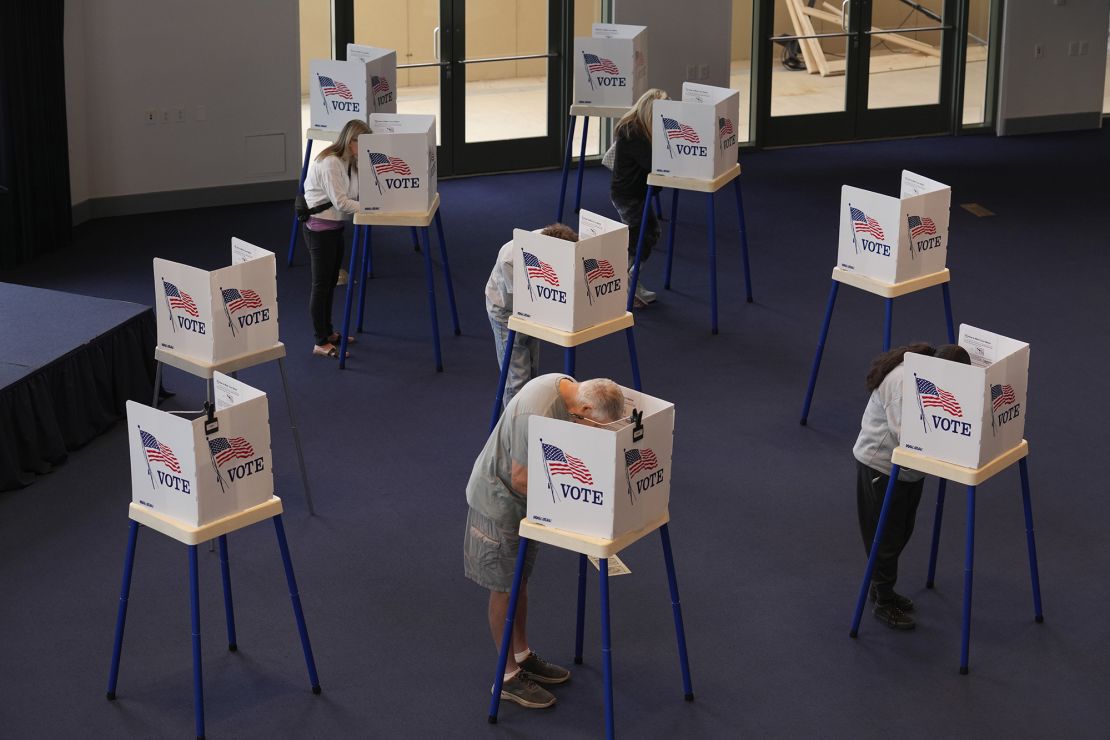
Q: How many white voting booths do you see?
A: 10